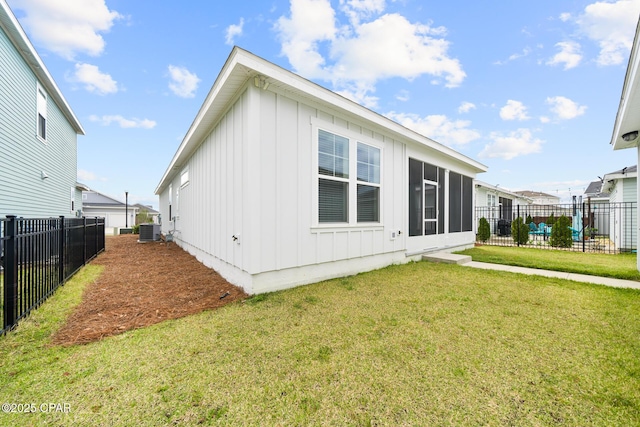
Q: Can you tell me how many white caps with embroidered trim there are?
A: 0